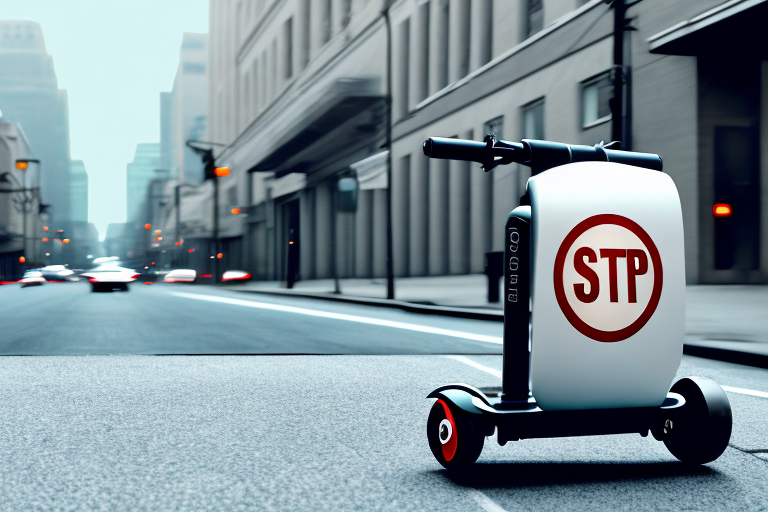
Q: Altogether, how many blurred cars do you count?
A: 5